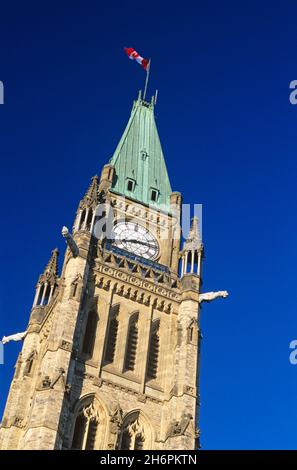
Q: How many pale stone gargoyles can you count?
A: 3